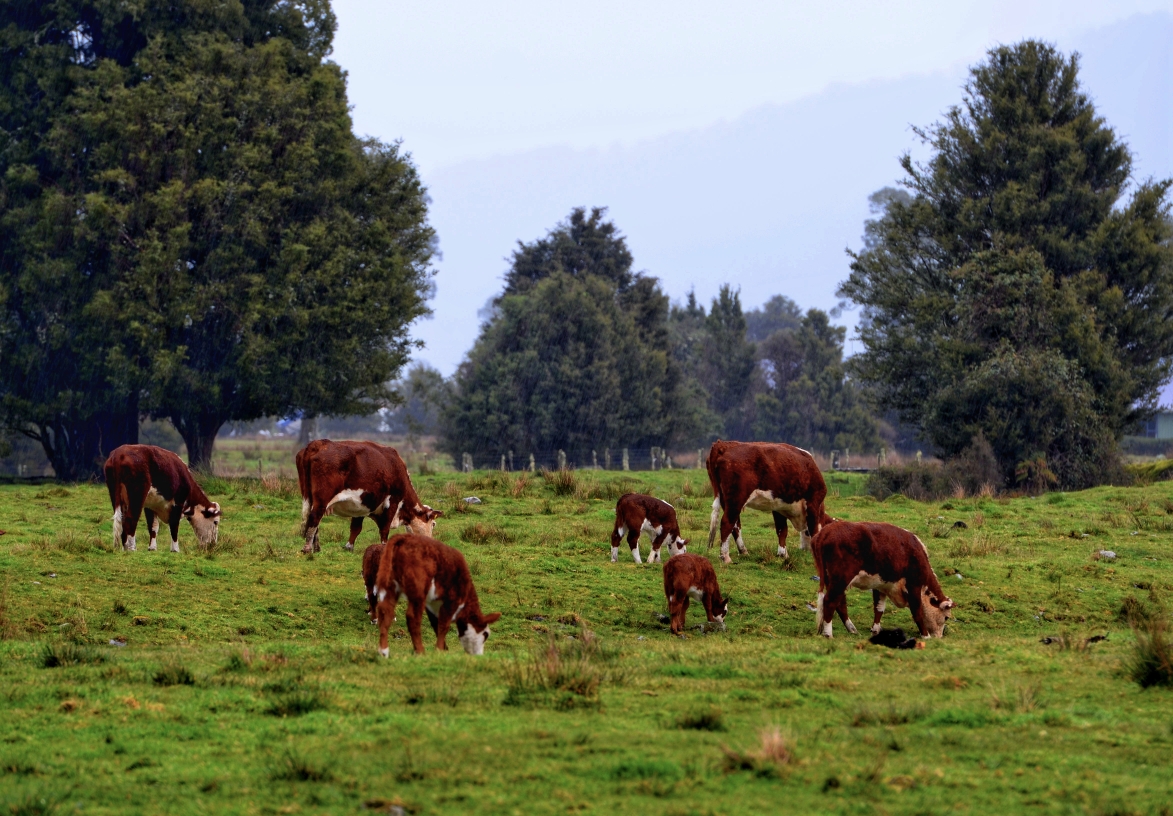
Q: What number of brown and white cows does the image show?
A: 8